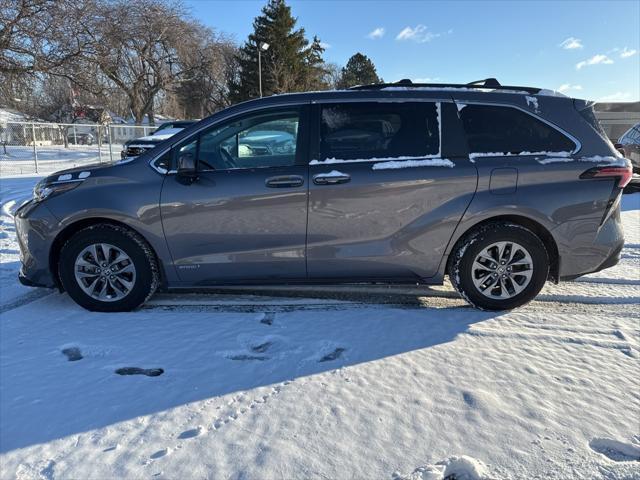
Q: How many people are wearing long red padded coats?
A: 0